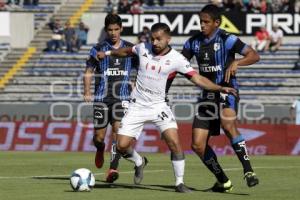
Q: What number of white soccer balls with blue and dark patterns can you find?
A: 1